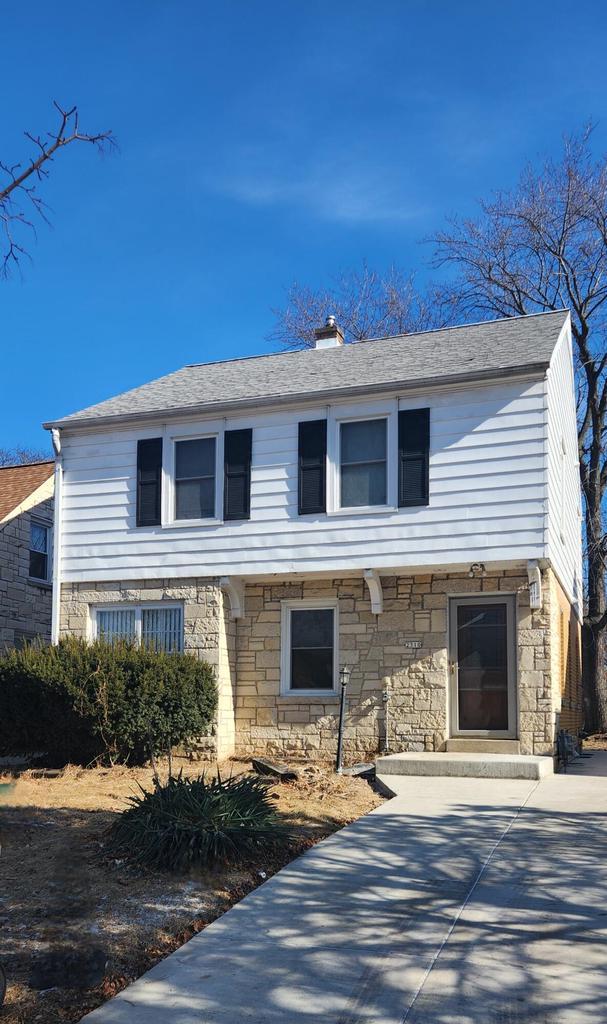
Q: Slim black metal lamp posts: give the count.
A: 1